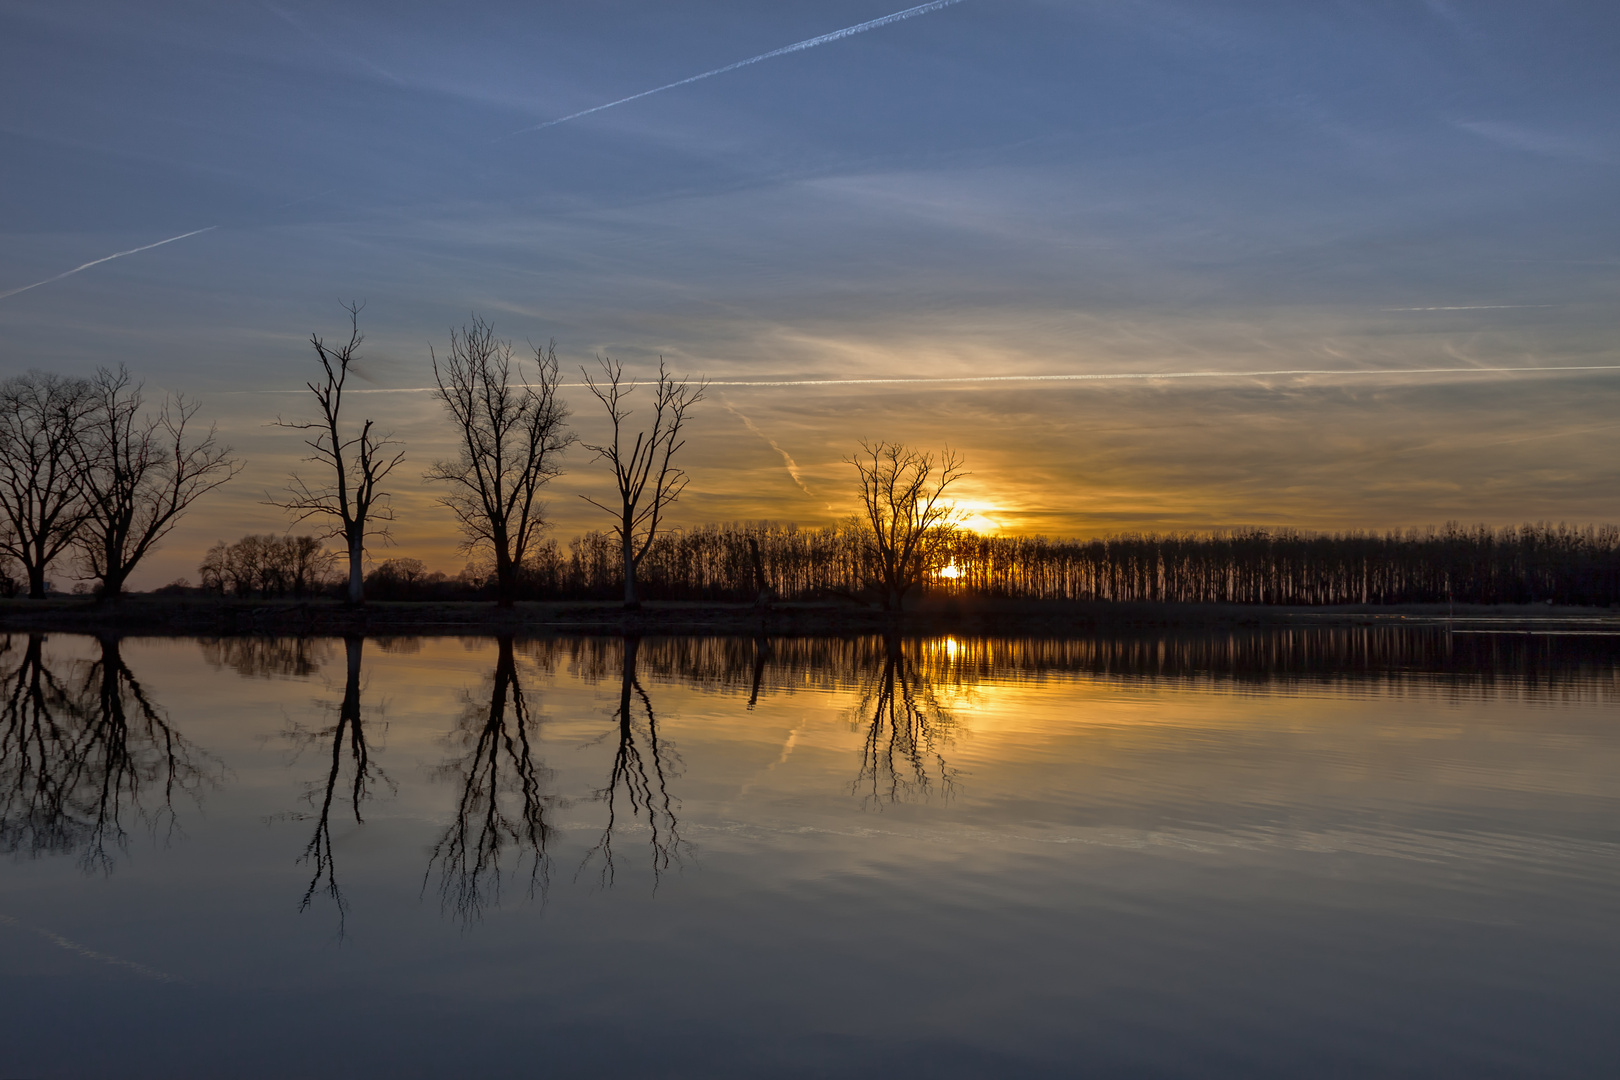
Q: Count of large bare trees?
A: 6